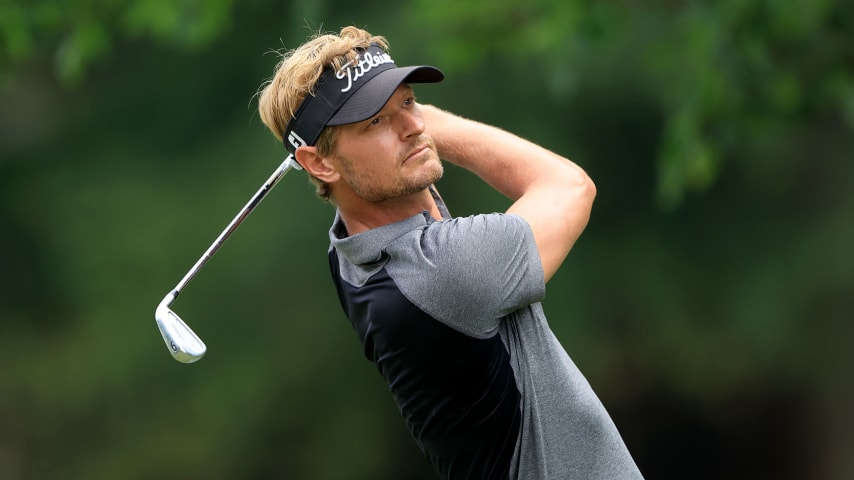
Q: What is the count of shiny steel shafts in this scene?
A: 1